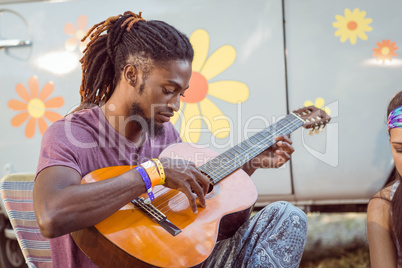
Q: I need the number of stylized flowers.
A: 6